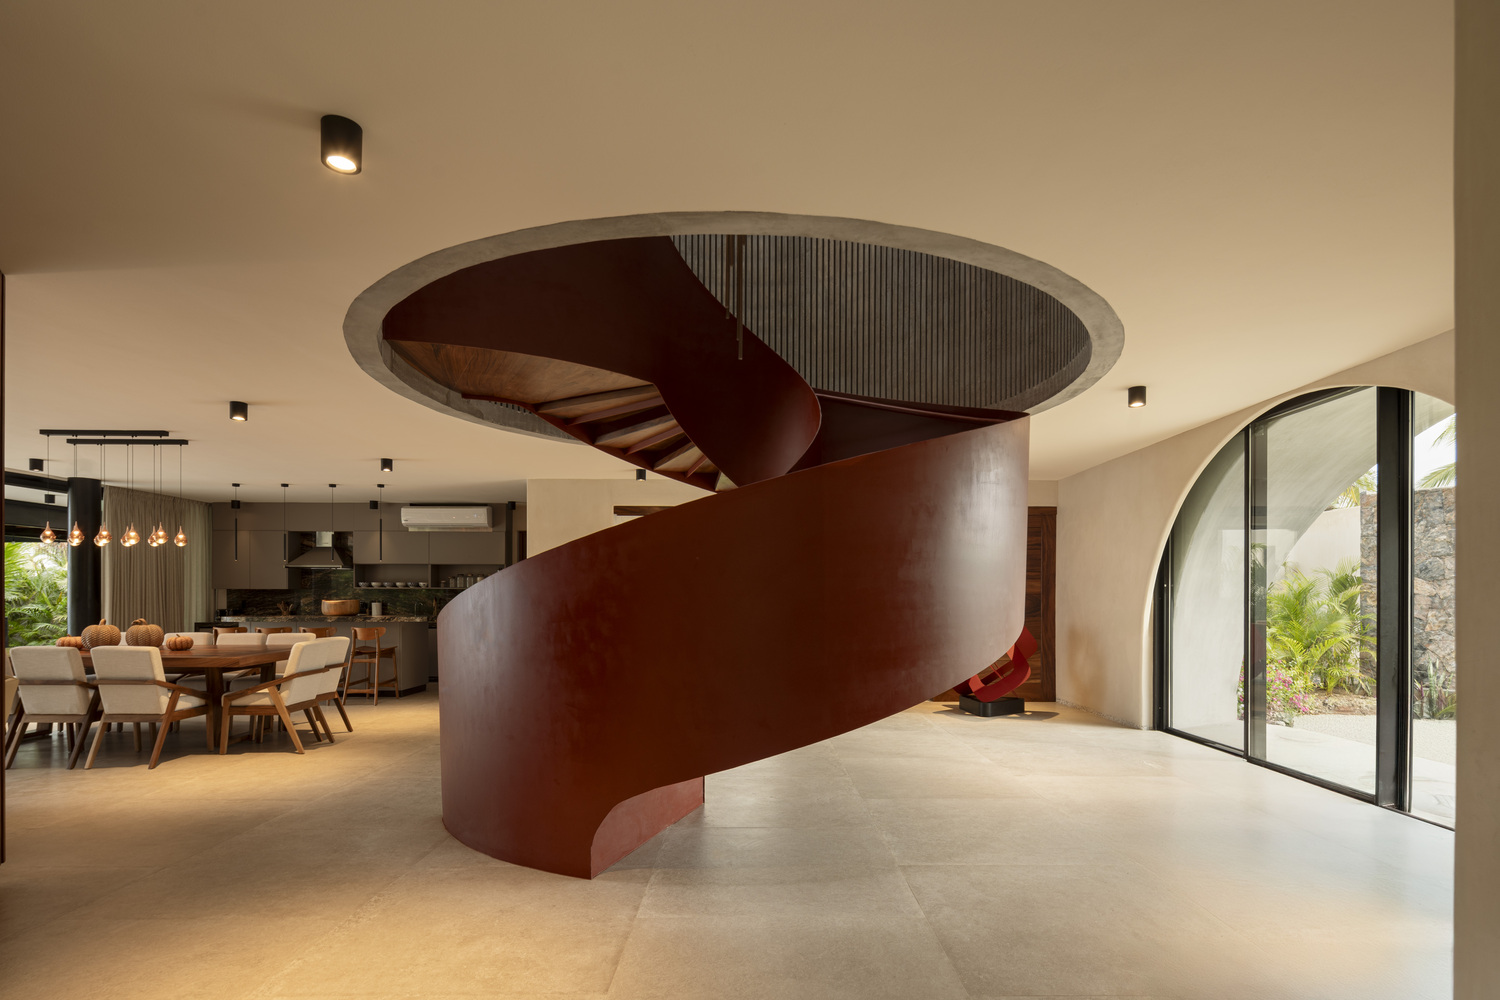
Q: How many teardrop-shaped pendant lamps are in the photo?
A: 10